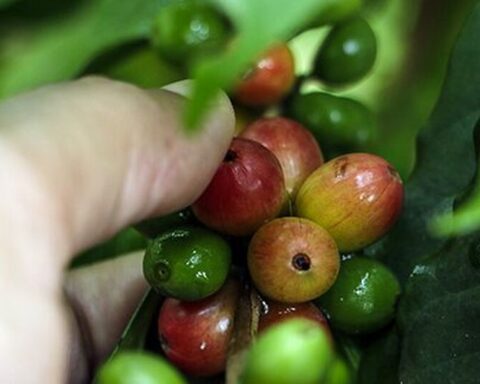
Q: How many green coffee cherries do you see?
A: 7